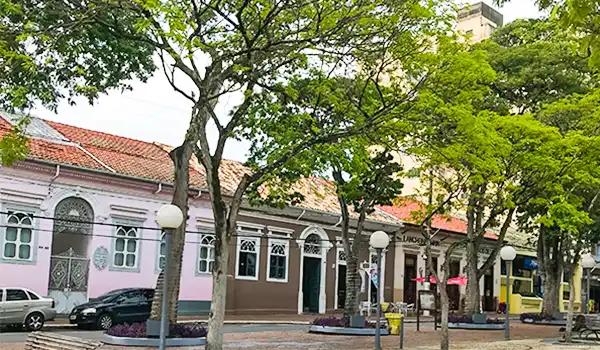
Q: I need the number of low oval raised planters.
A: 4